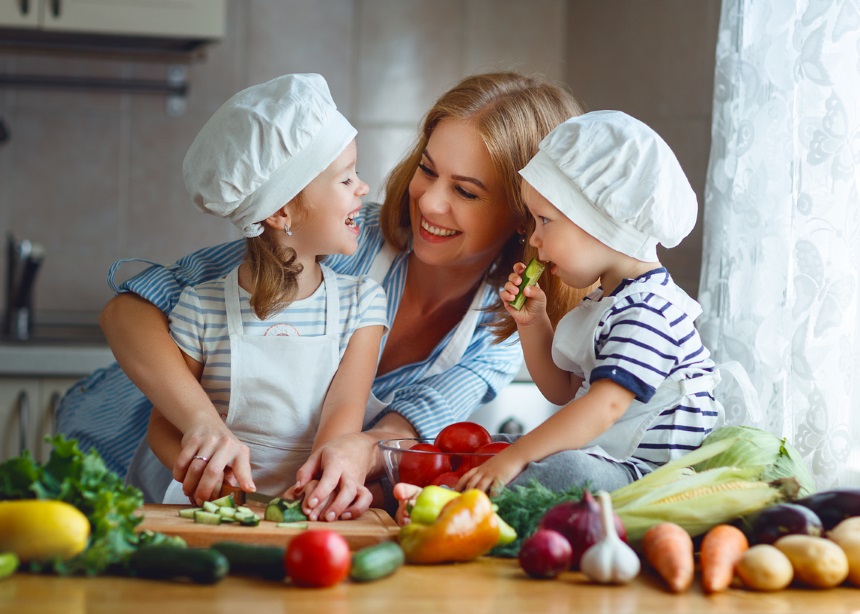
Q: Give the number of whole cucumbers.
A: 3